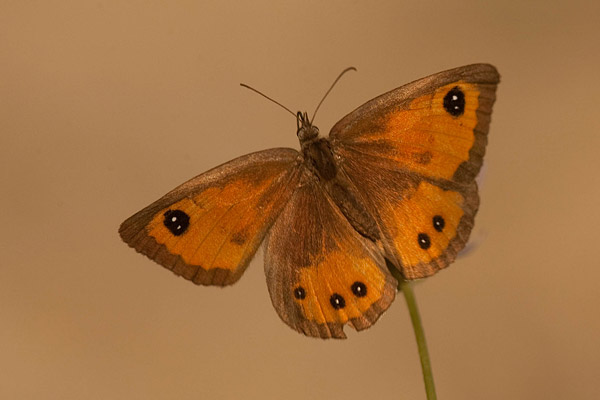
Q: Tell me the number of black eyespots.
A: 7